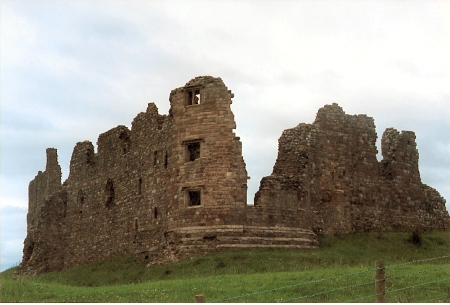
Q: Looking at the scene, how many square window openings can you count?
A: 3